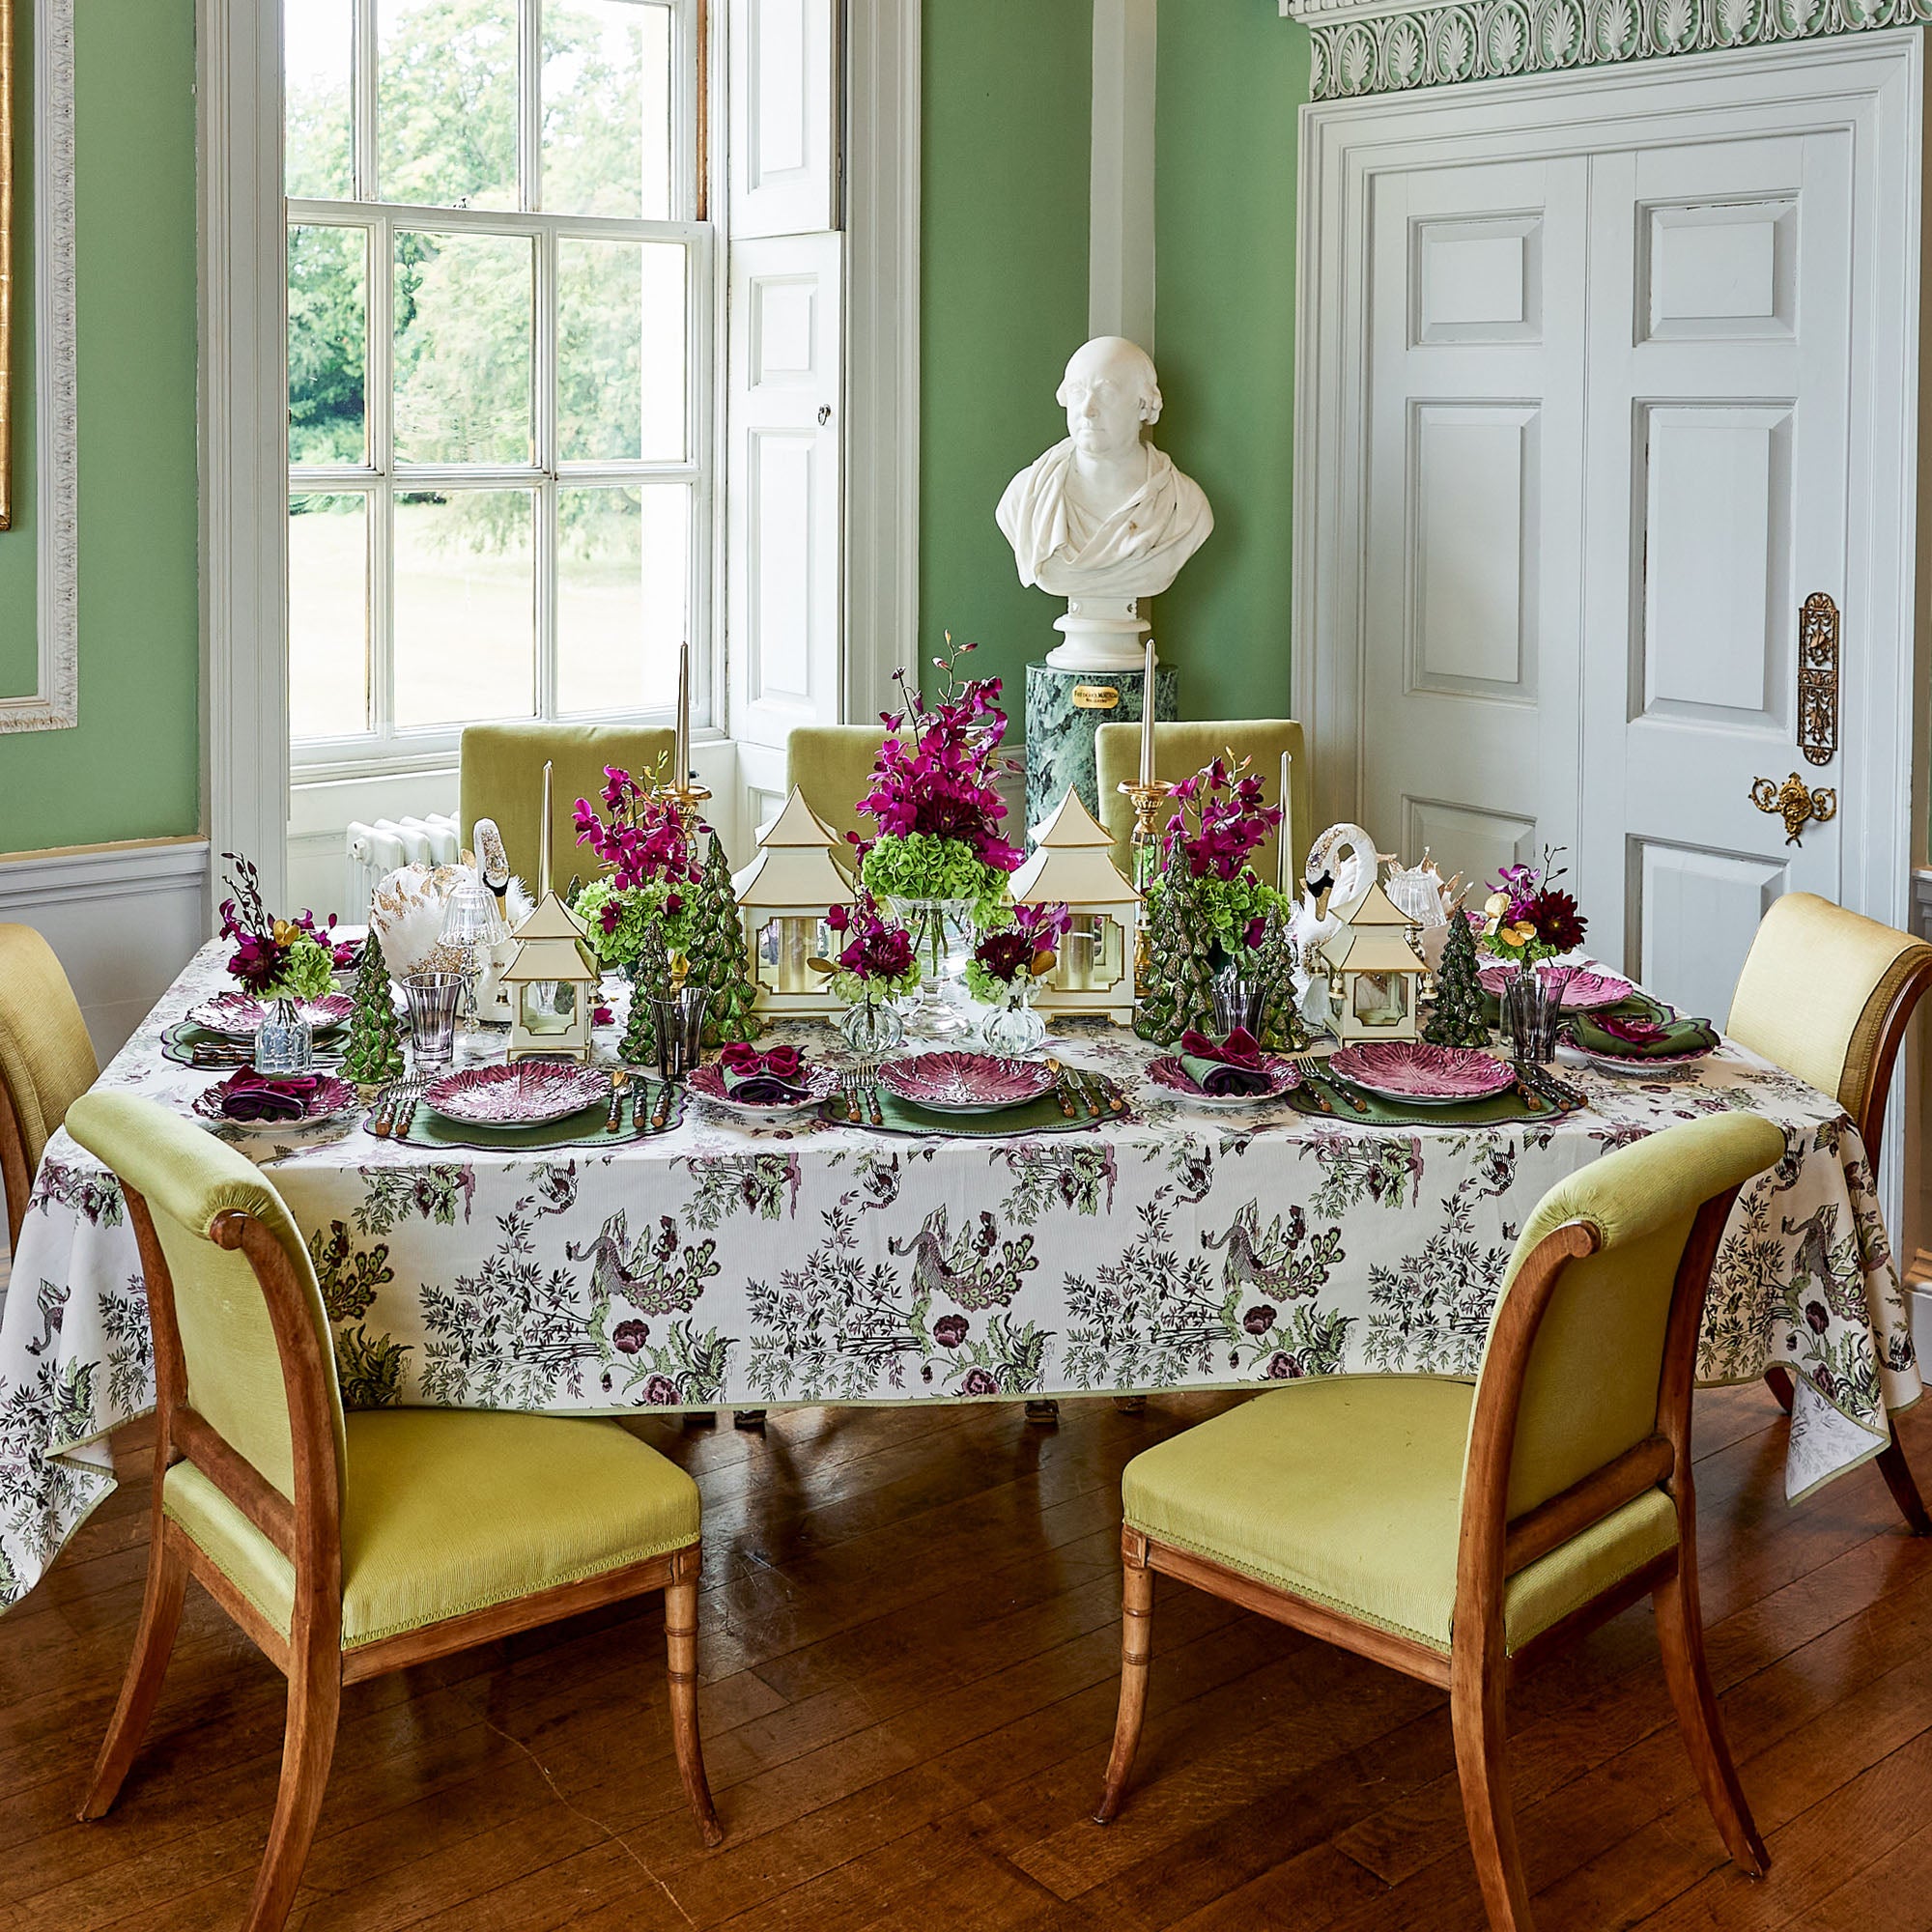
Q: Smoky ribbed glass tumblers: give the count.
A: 4